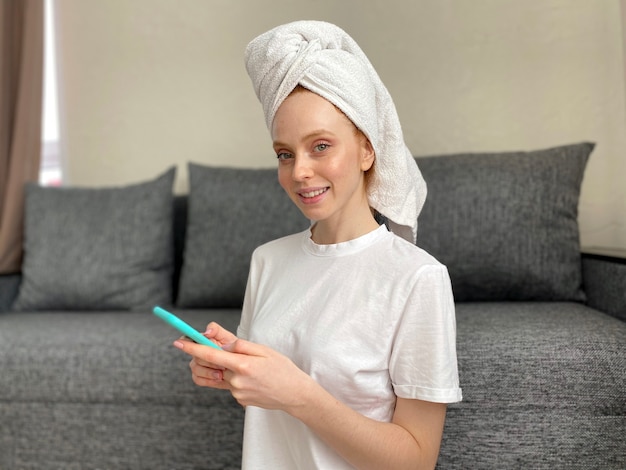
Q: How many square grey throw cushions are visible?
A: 3